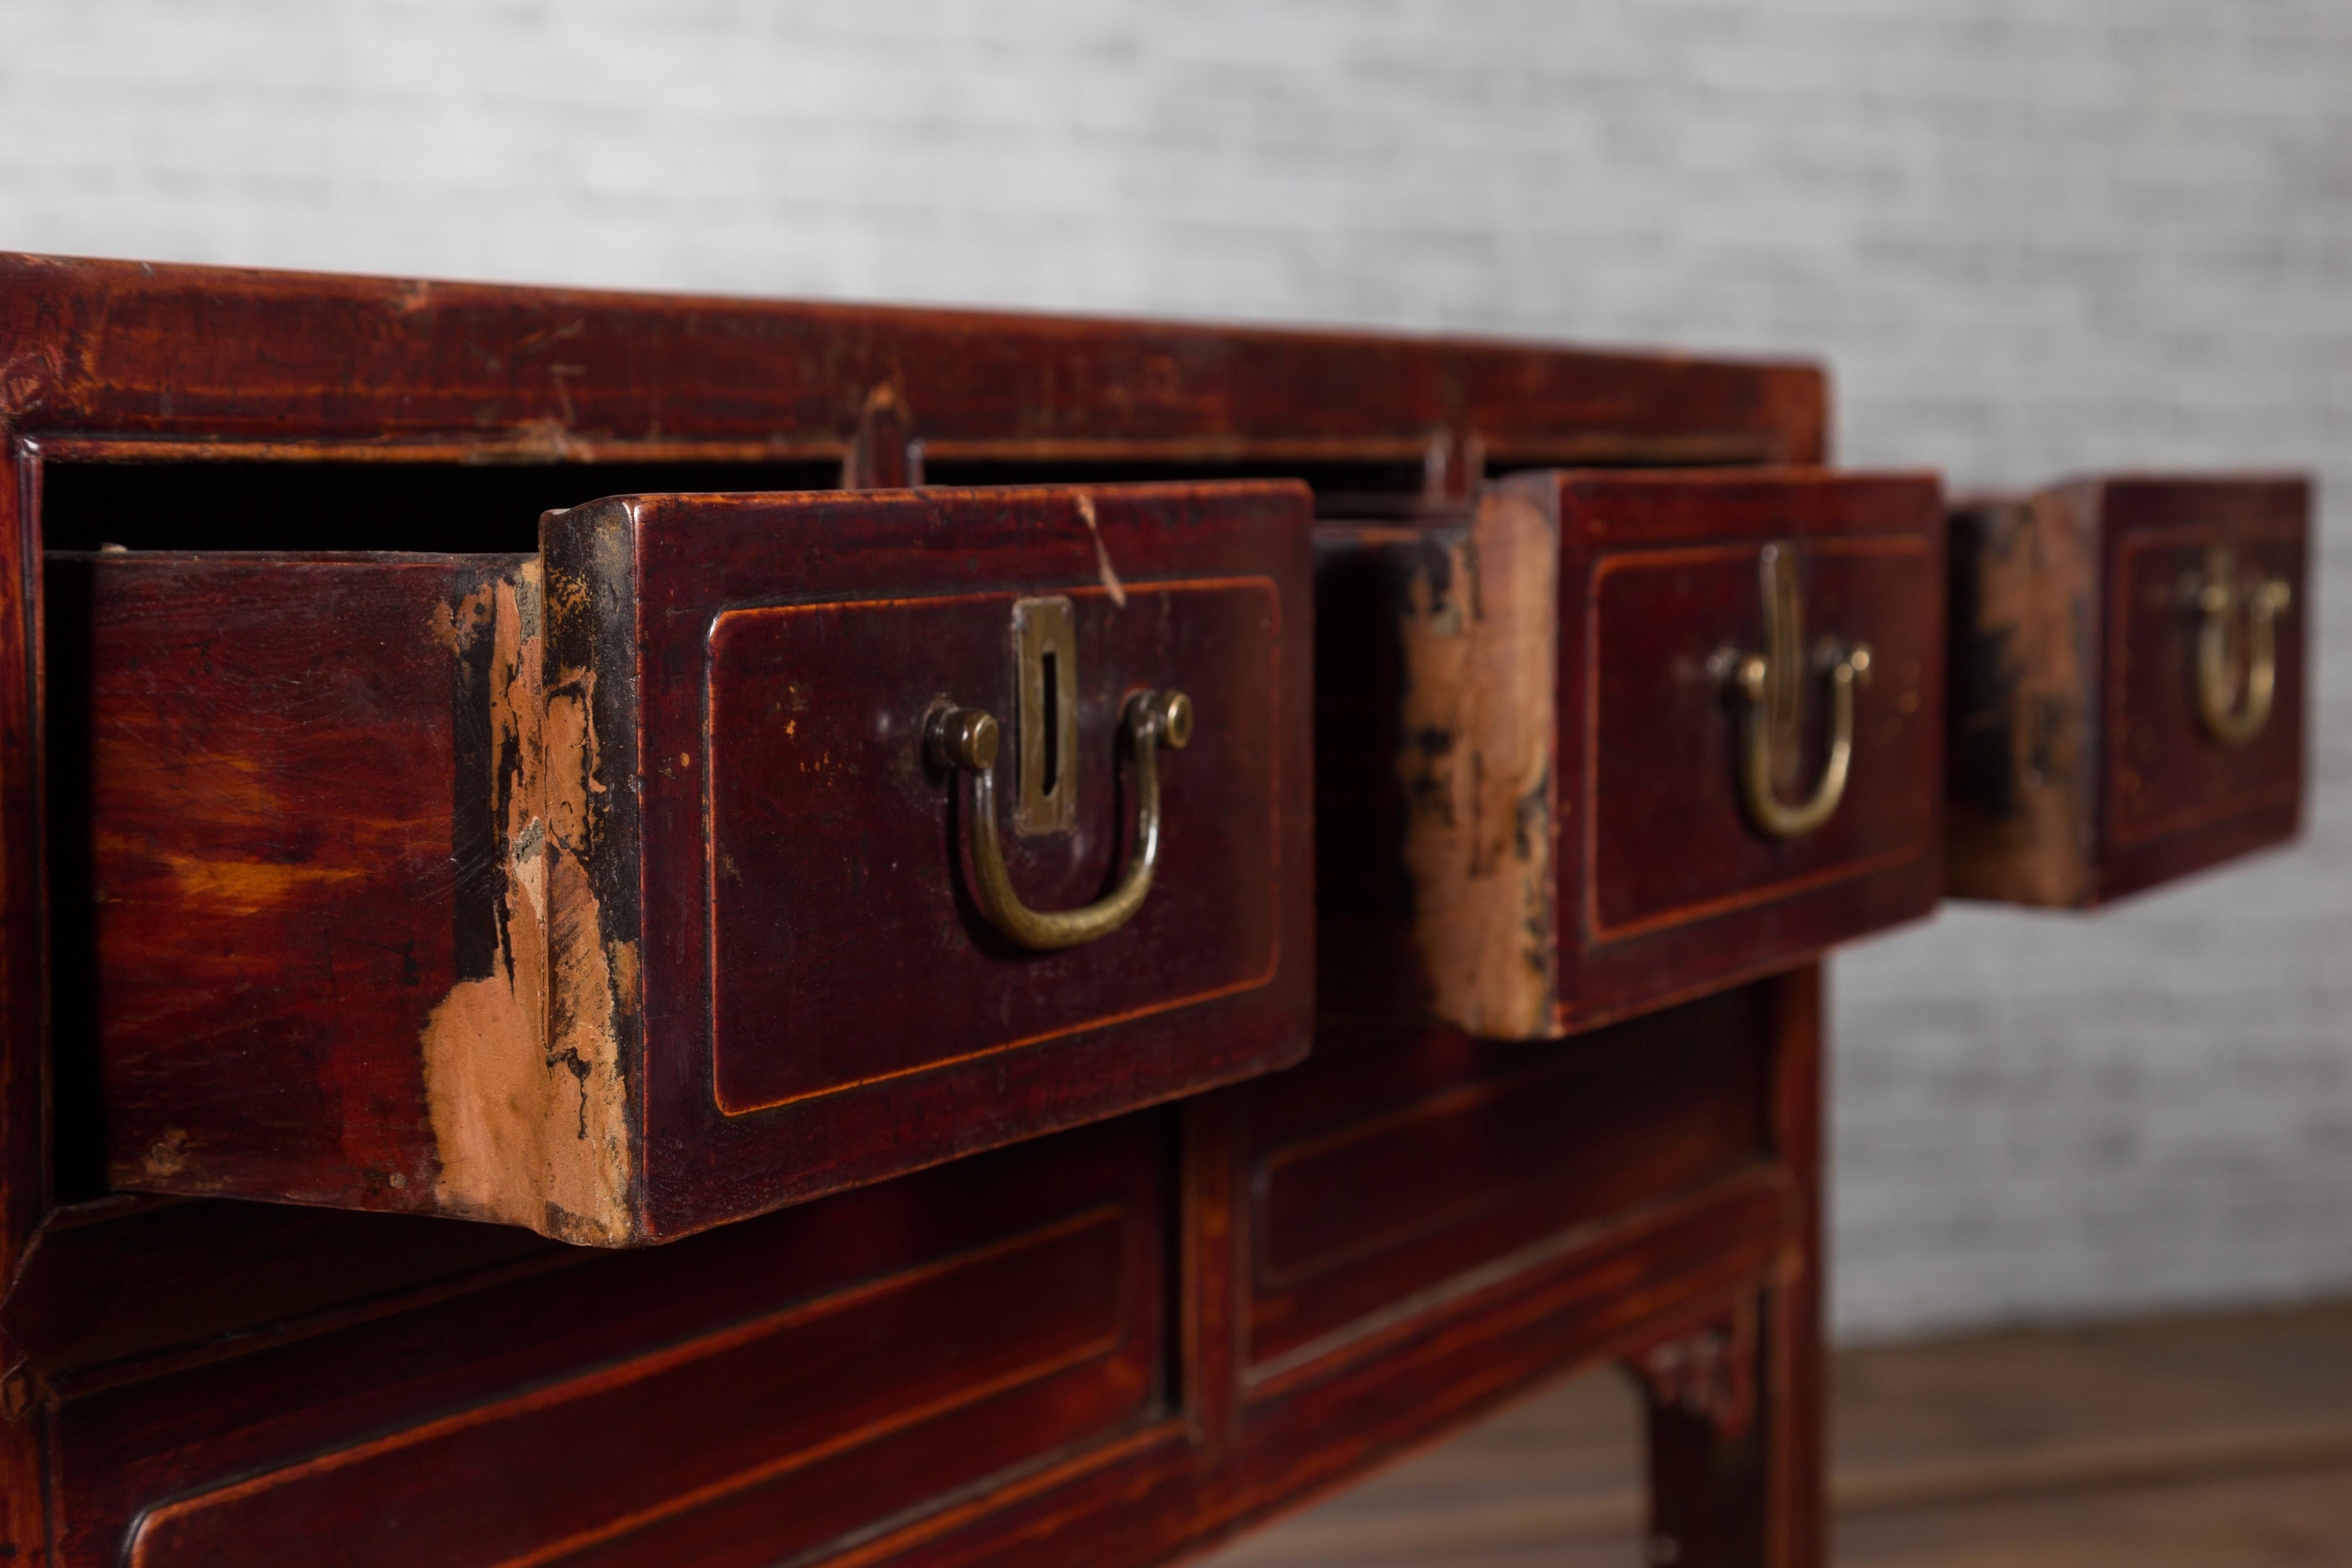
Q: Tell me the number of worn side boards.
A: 3